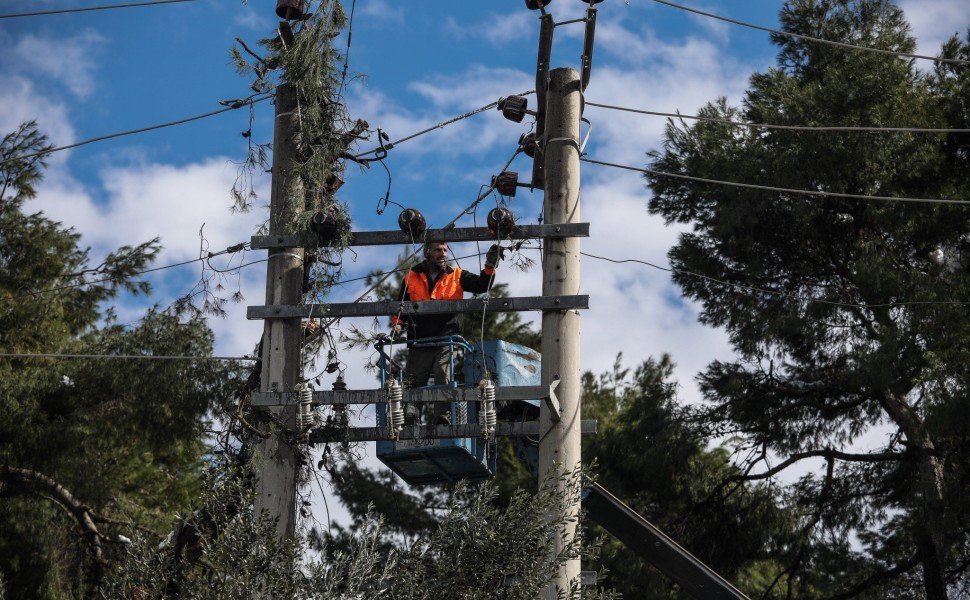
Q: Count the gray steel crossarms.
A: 4